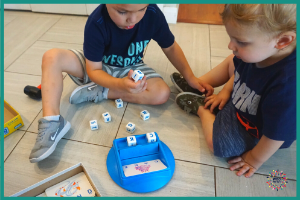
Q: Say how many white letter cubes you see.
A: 8